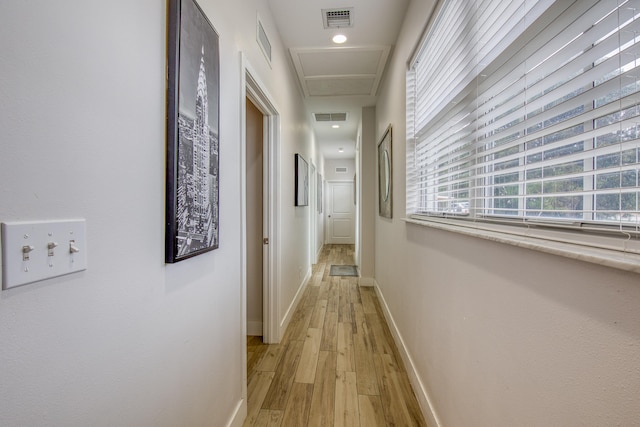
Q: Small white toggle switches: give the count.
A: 3